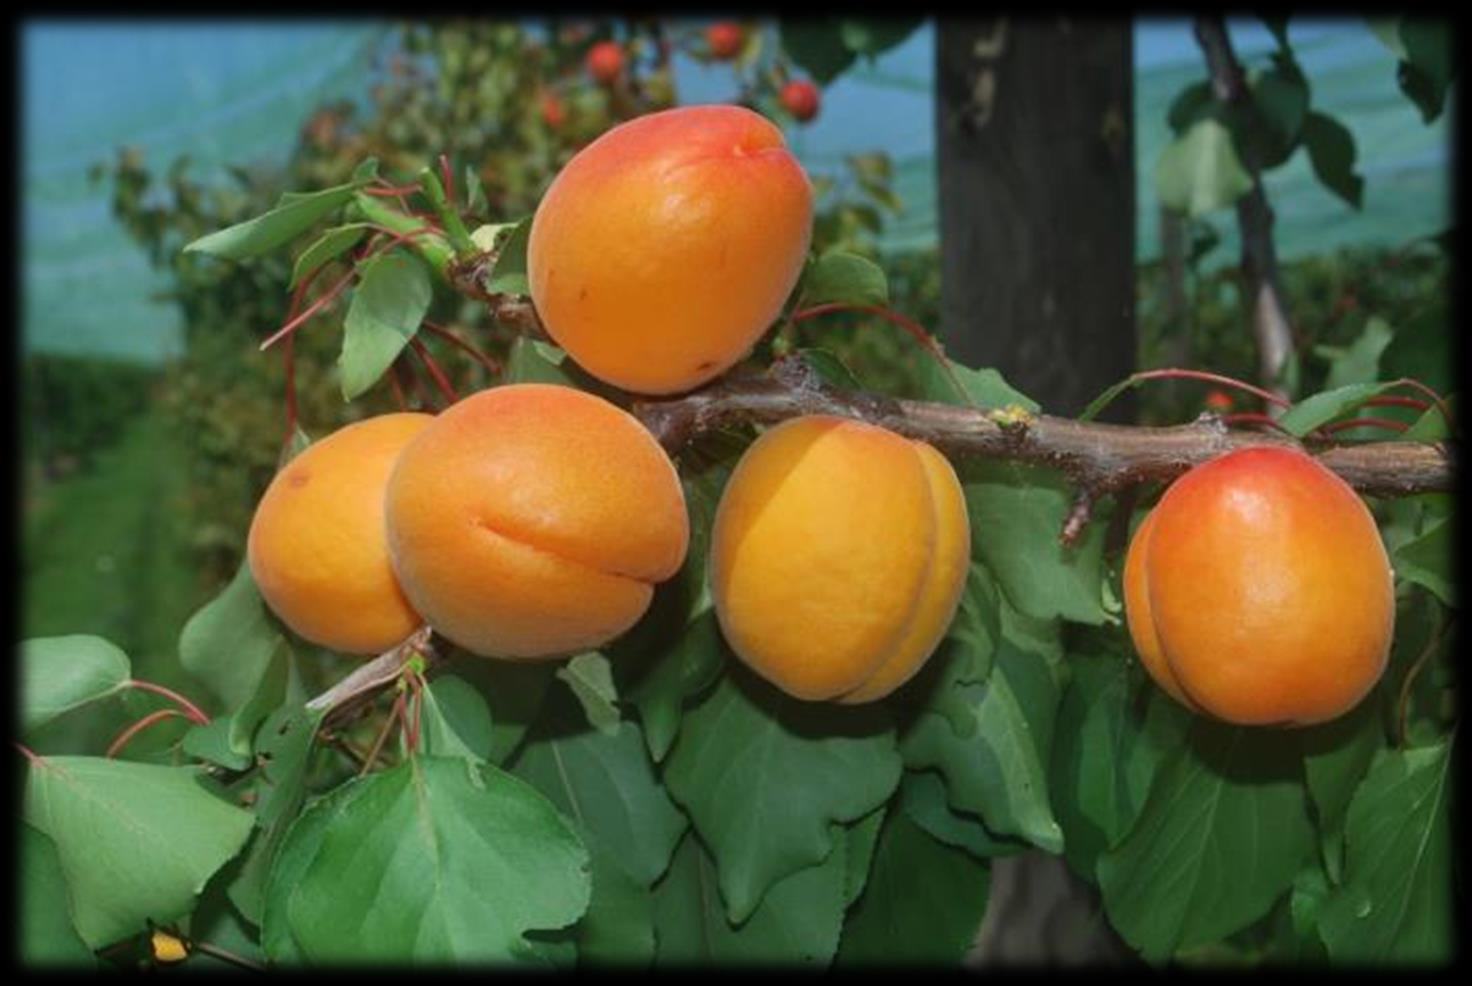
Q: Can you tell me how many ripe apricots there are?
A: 5